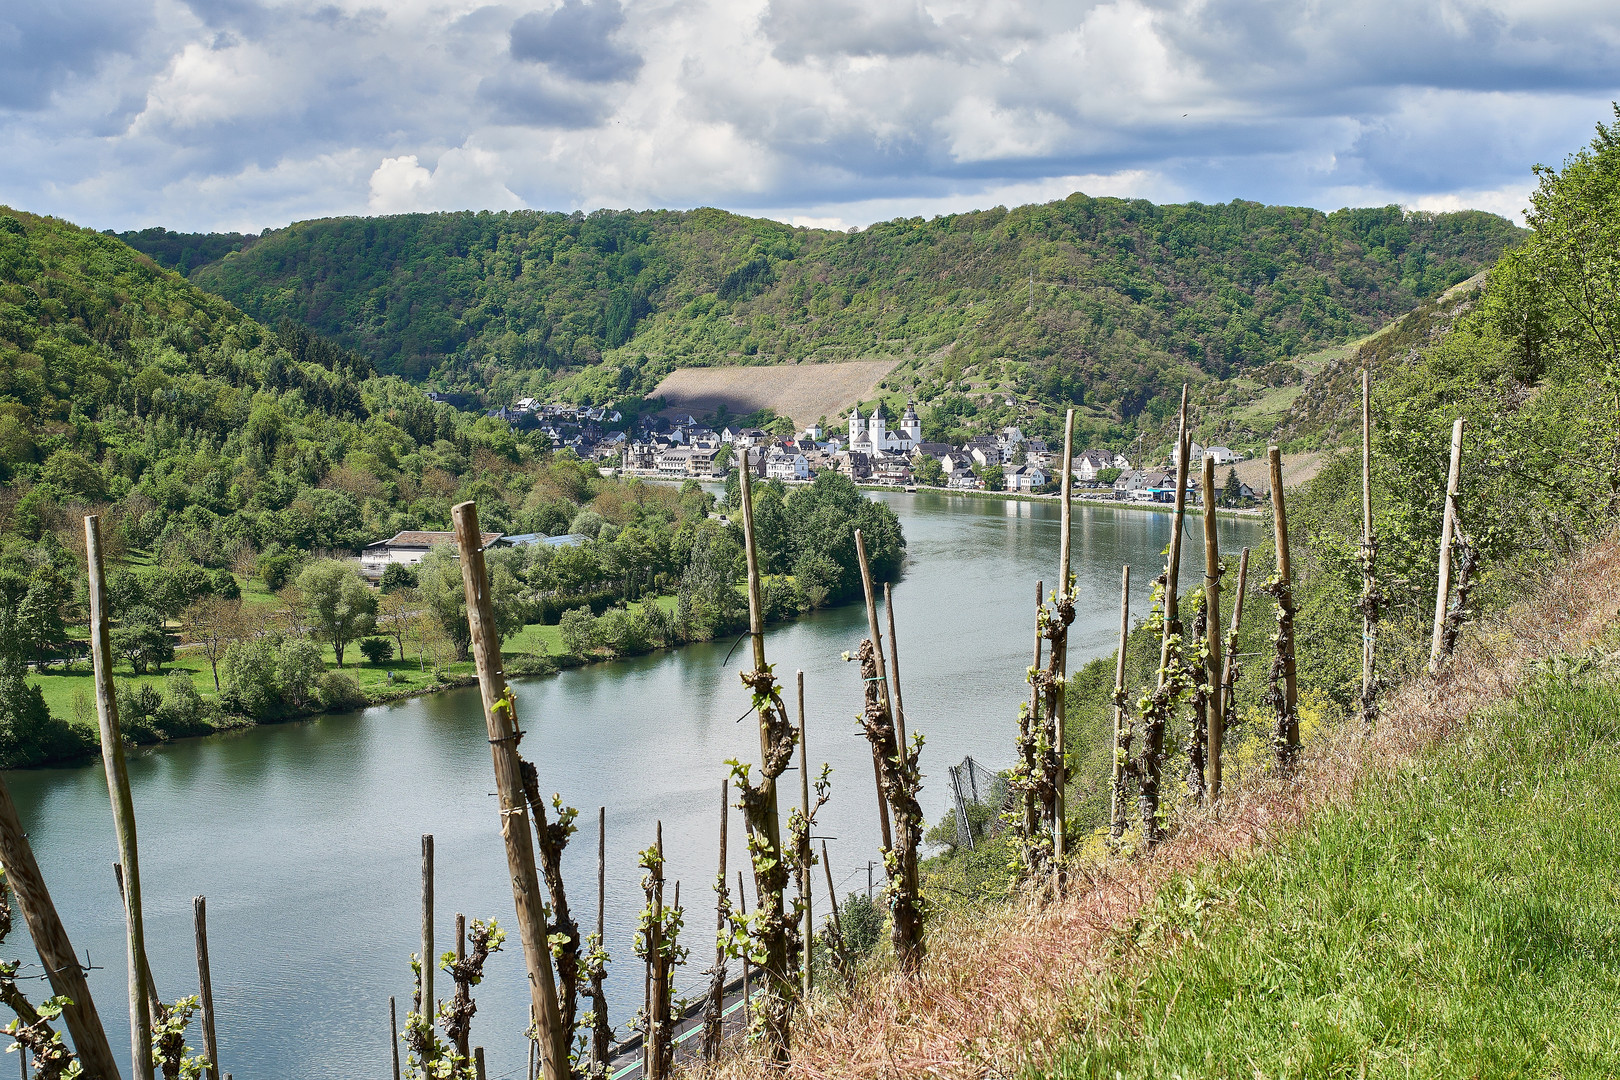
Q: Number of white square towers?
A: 3